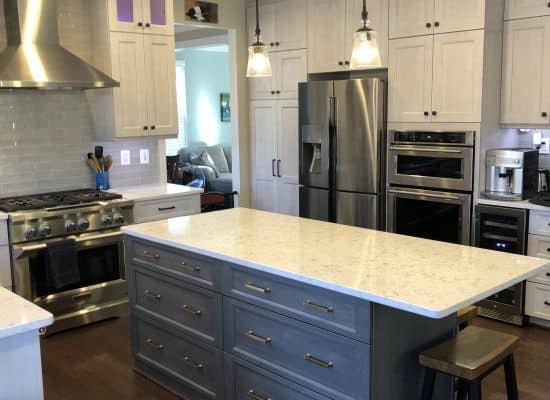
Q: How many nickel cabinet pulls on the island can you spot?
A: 11